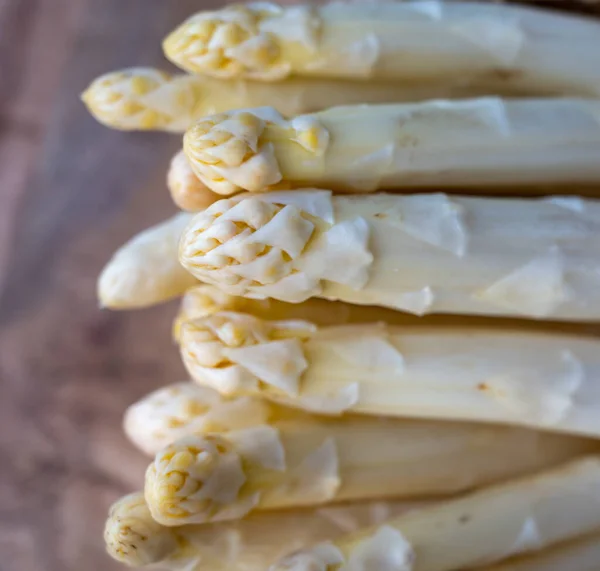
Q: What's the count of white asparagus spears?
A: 12